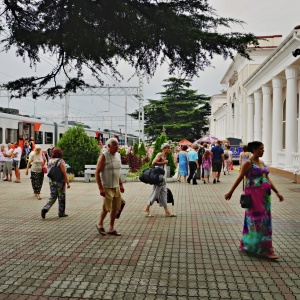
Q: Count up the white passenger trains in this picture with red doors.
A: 1